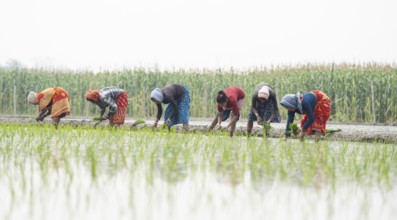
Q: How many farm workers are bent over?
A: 6